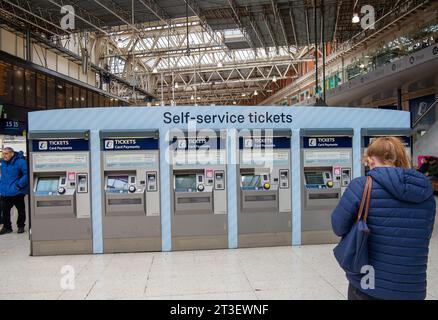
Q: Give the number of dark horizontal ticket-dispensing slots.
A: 5